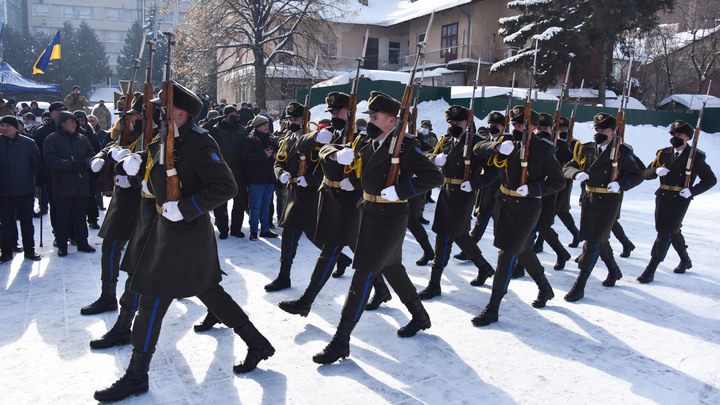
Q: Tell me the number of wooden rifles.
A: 15